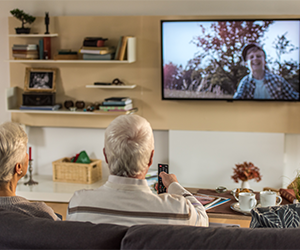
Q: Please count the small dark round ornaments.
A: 2